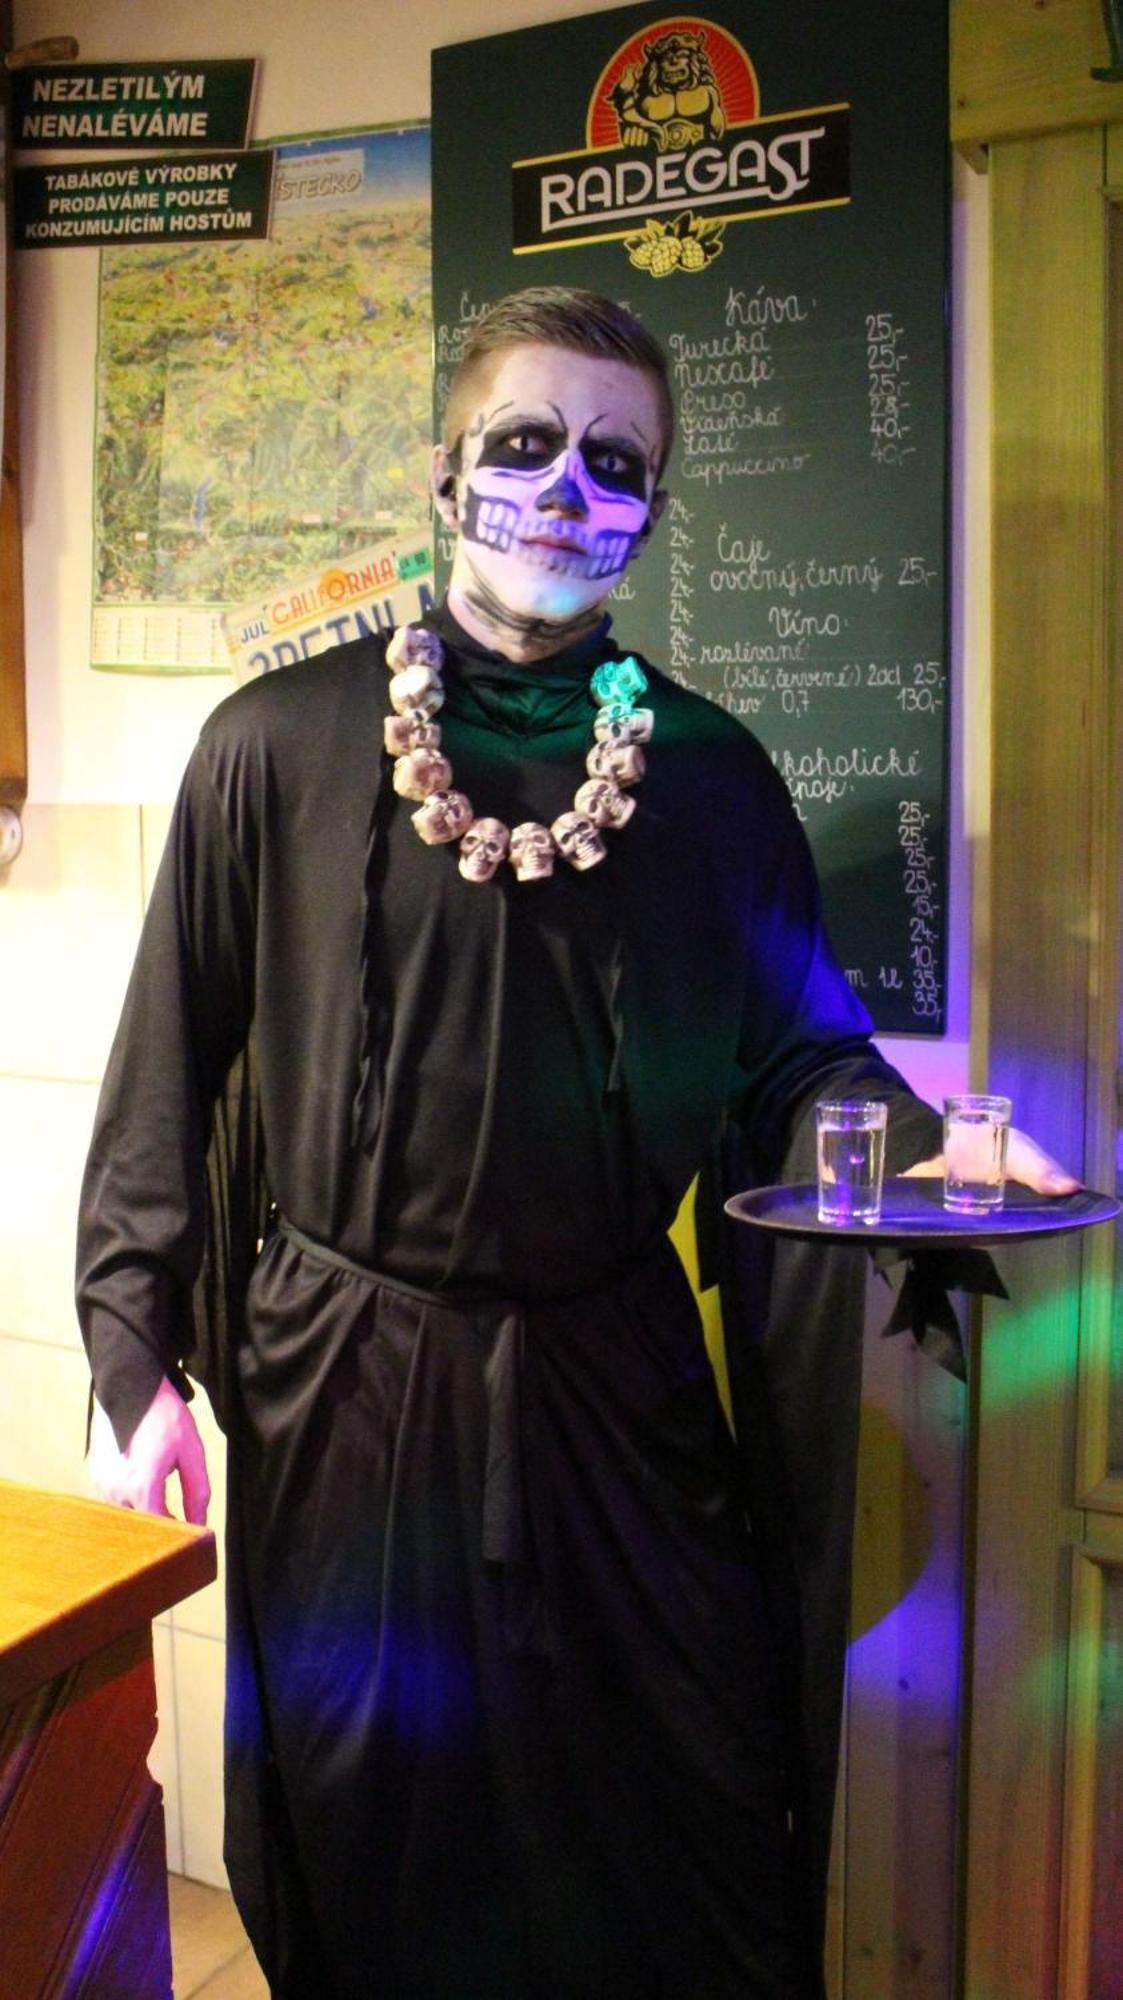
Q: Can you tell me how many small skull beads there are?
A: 12